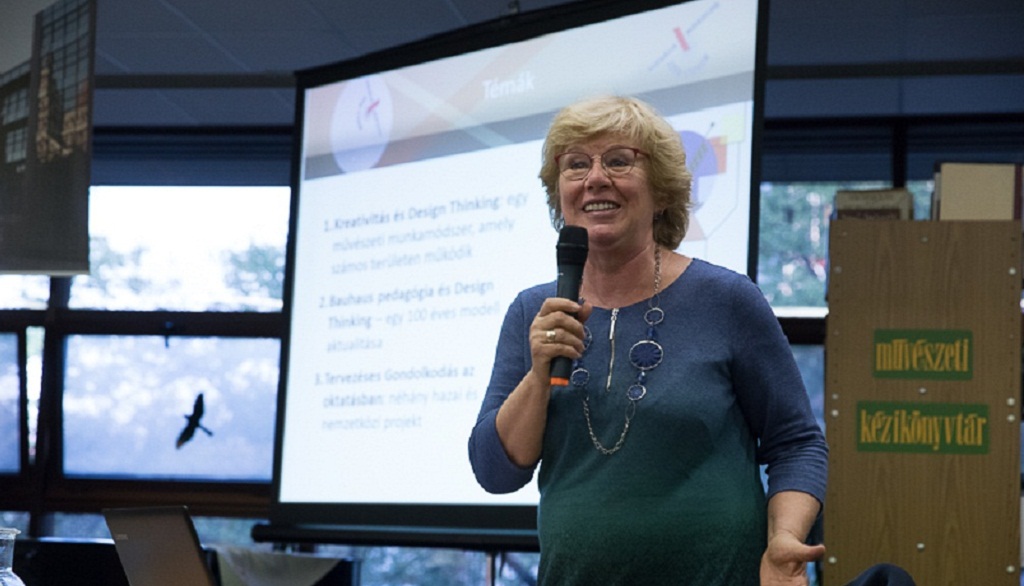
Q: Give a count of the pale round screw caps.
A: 11